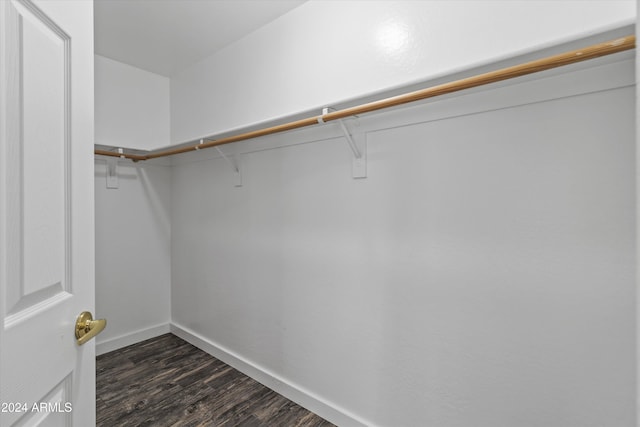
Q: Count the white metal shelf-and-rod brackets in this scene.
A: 3